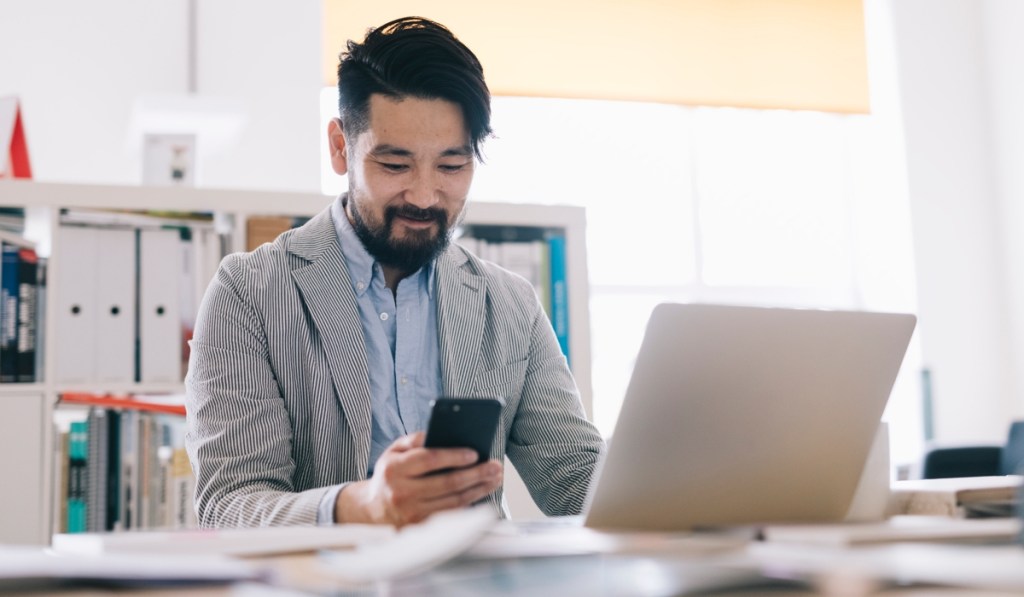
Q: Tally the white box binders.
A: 3